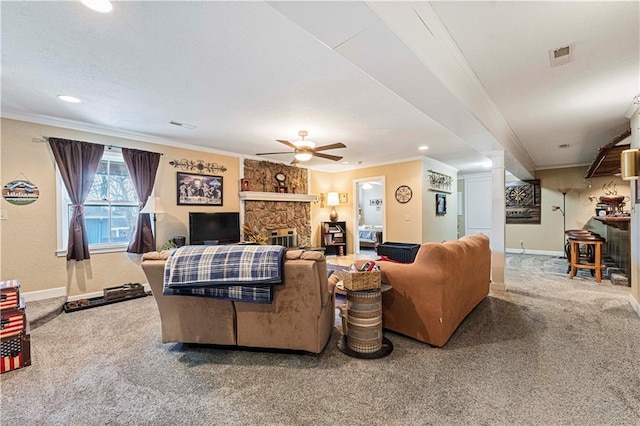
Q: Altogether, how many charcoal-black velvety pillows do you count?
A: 0